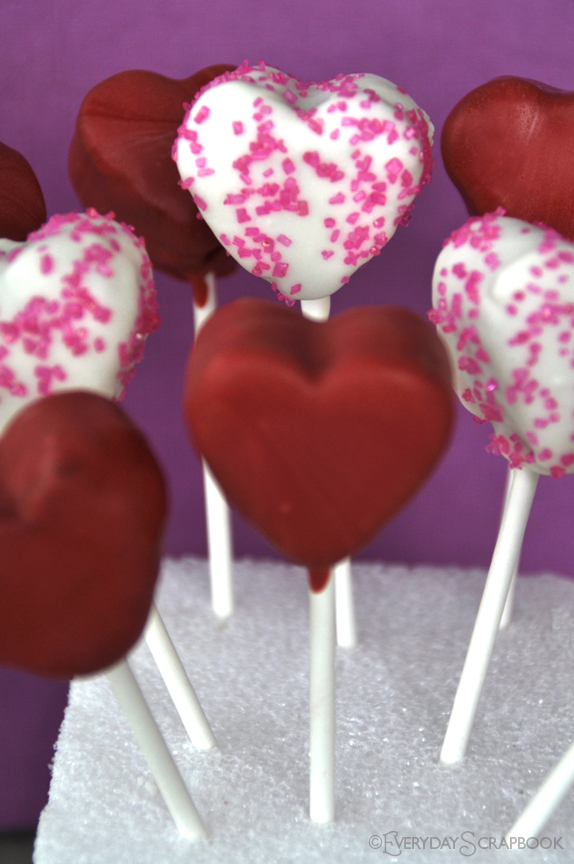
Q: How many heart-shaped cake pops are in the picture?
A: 8